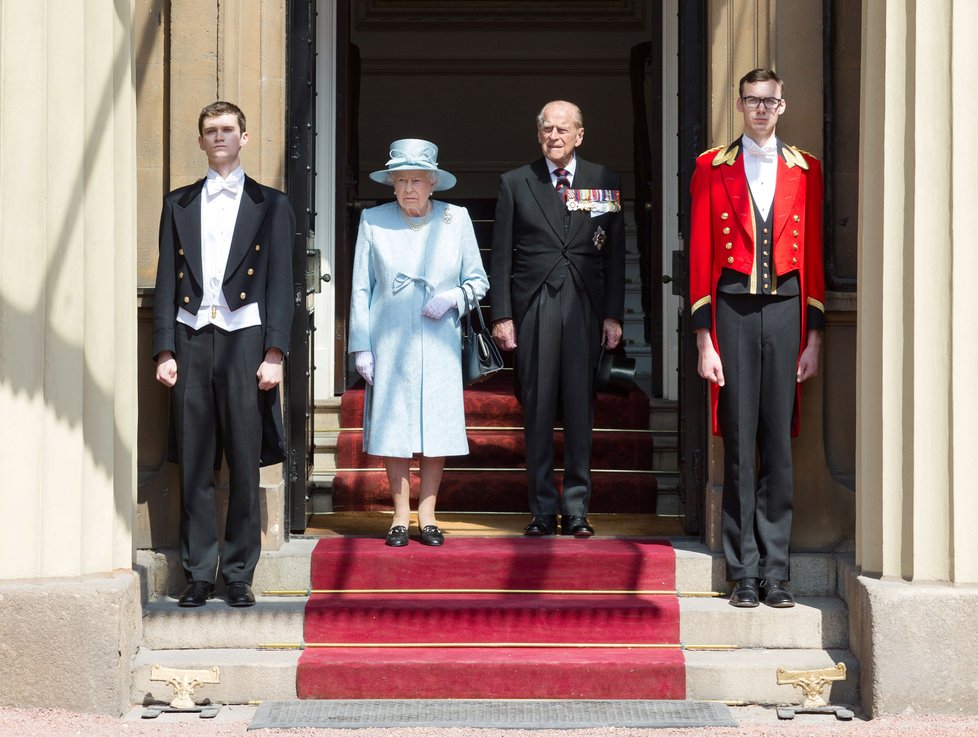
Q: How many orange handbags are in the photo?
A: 0